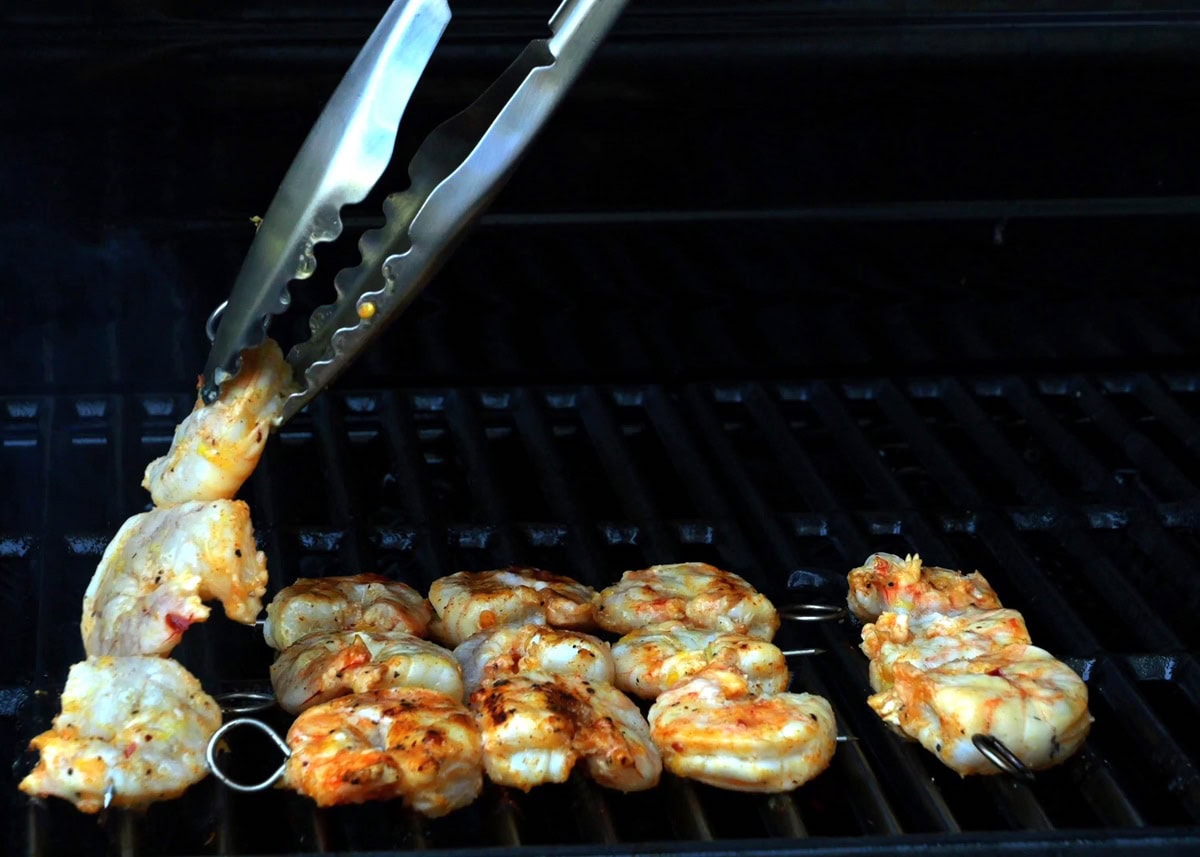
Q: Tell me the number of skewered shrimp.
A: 15